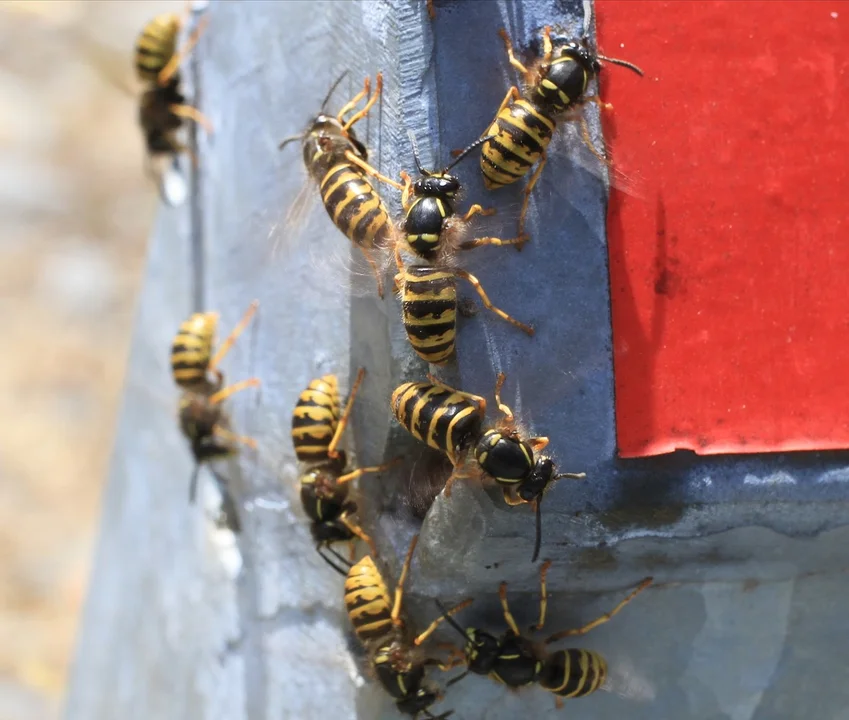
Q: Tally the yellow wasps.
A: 9